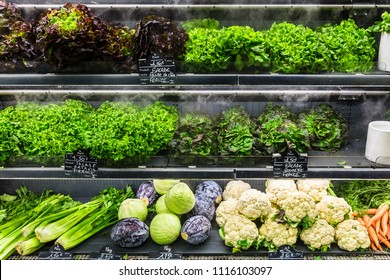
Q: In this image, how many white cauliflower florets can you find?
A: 11